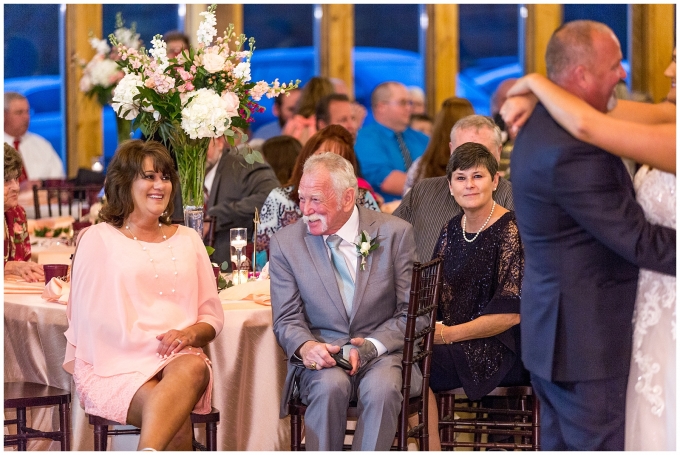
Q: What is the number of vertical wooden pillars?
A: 6